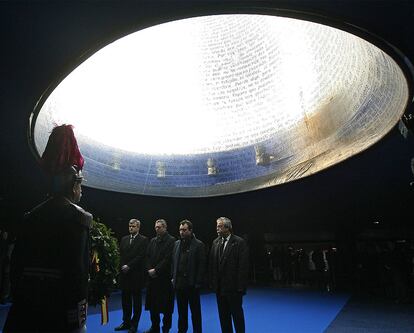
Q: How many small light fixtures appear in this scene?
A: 4